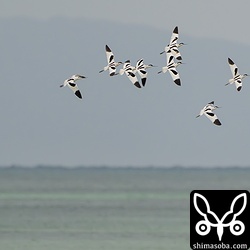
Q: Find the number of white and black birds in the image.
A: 8